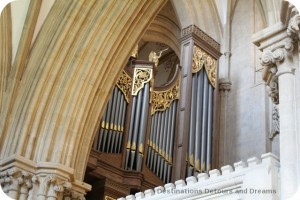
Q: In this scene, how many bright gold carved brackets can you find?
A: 4